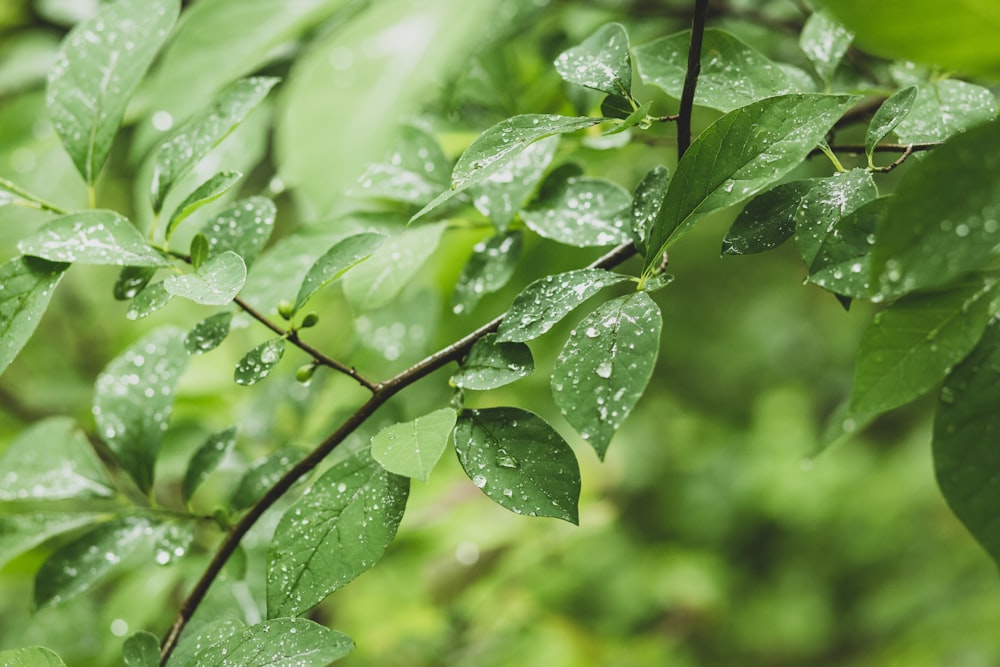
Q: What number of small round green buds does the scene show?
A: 3